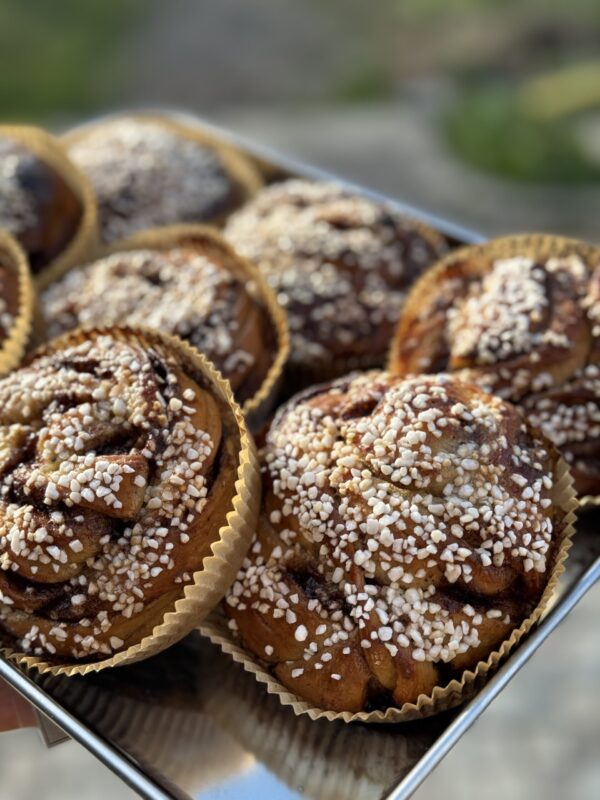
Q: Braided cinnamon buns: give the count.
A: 8